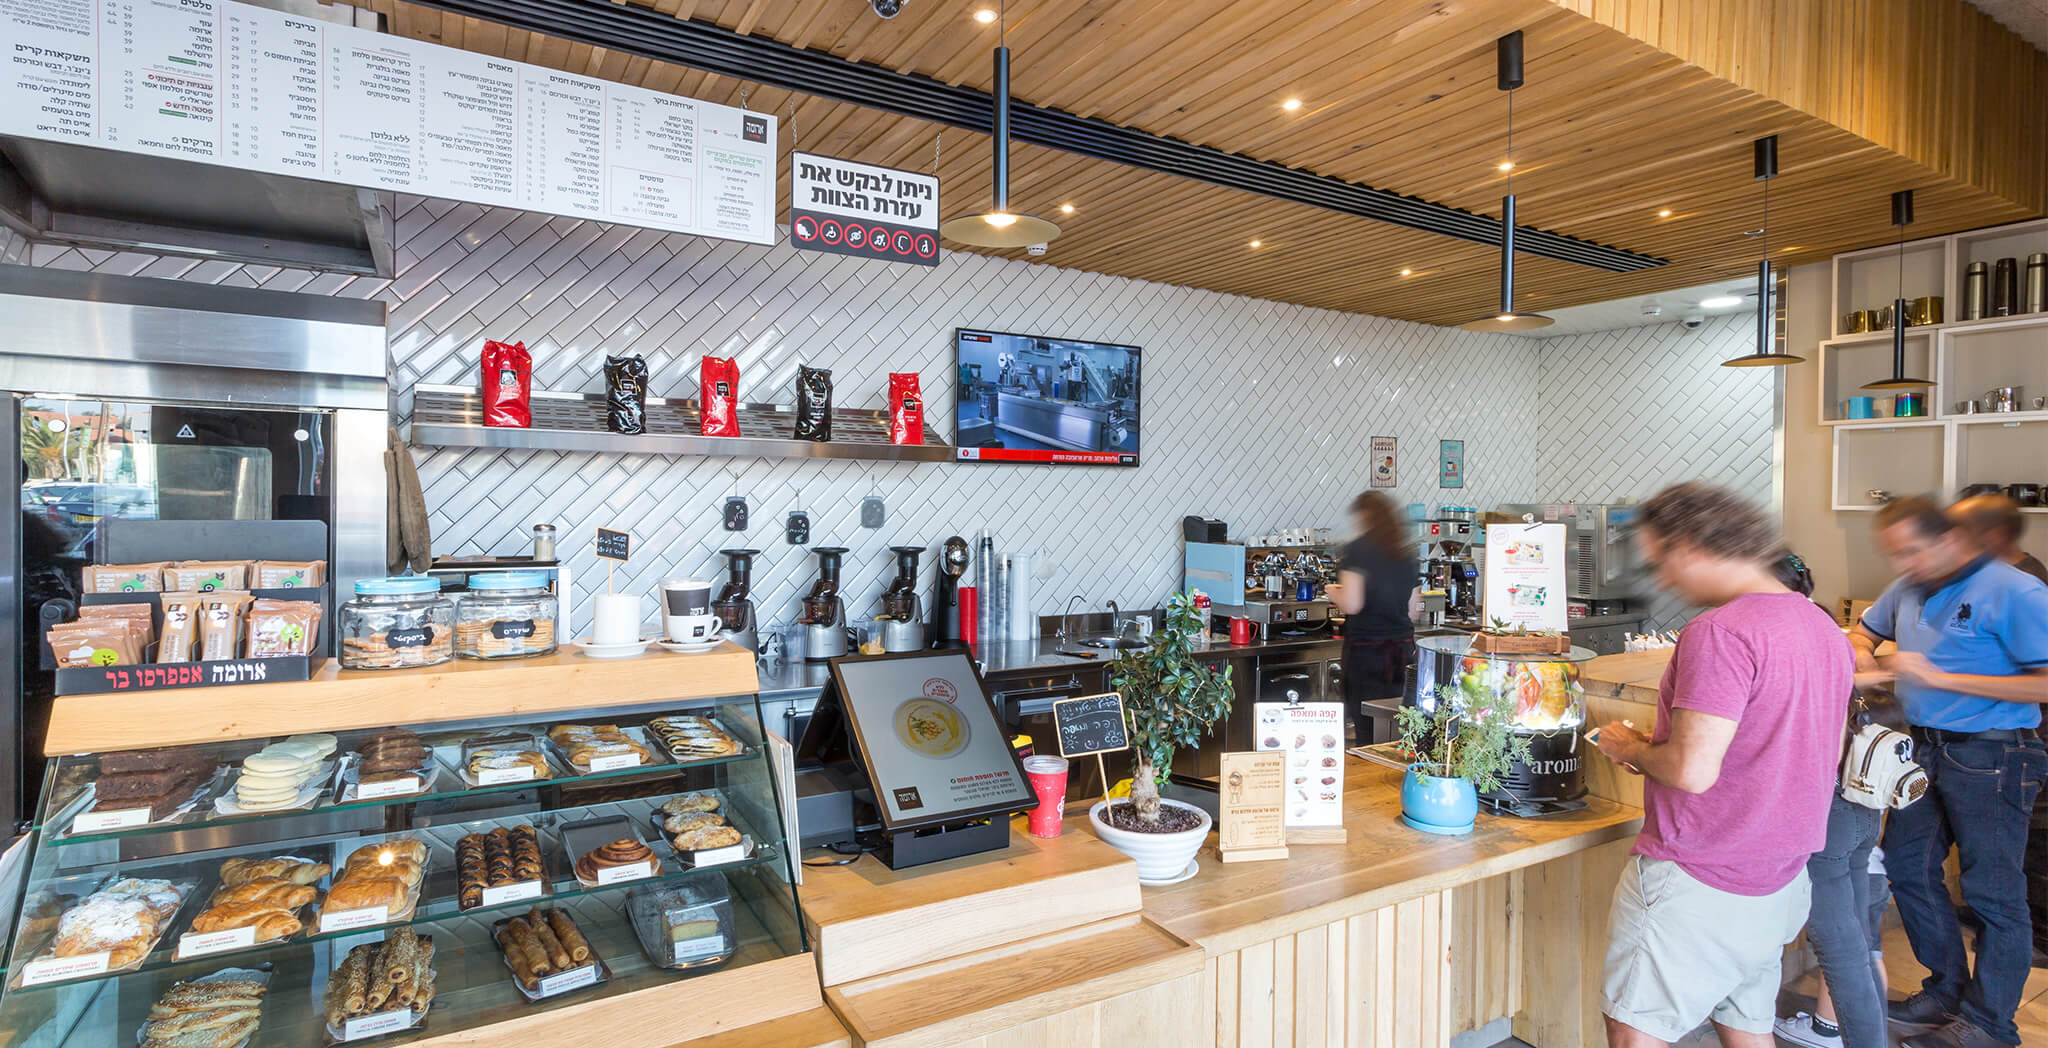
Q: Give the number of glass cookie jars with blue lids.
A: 2